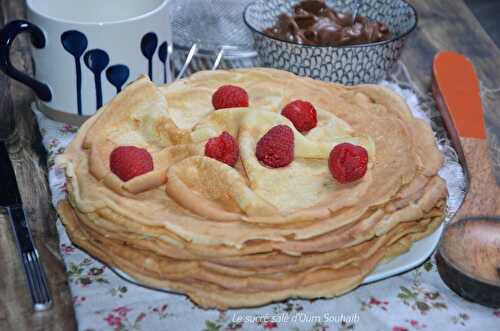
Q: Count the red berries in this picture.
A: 6